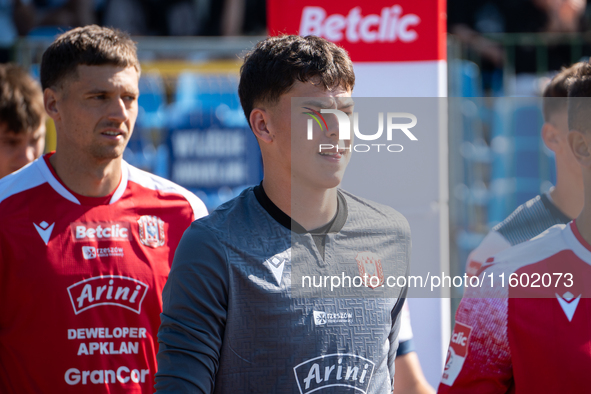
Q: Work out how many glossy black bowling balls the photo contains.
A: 0